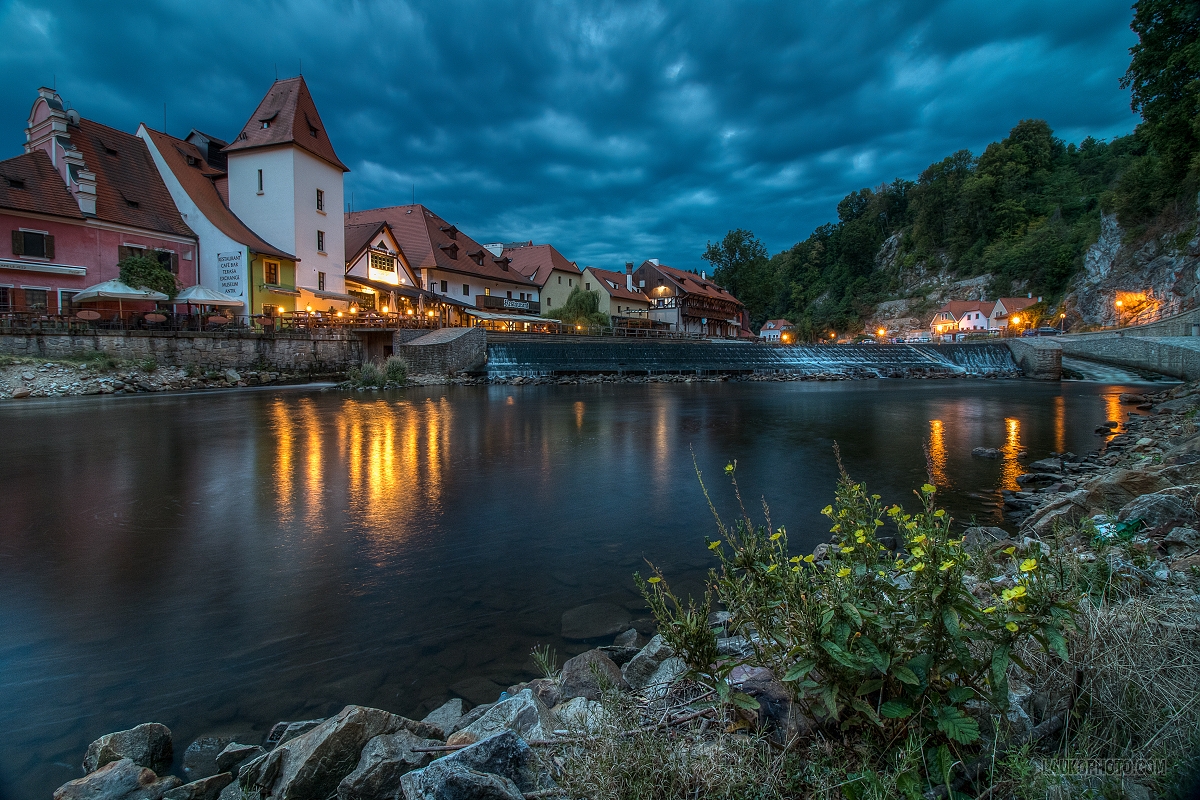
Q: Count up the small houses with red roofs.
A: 4